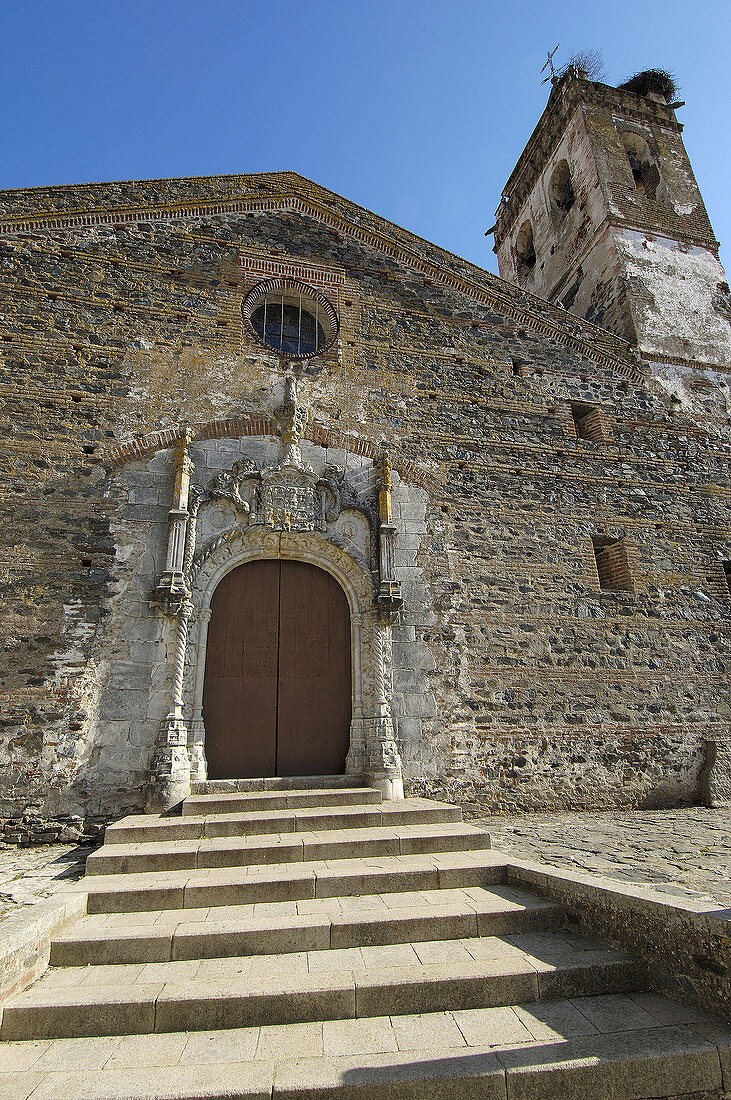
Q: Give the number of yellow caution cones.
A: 0